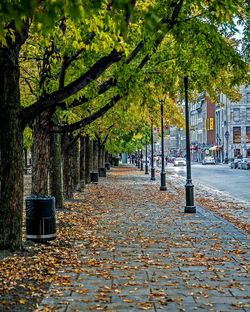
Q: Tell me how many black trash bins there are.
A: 4